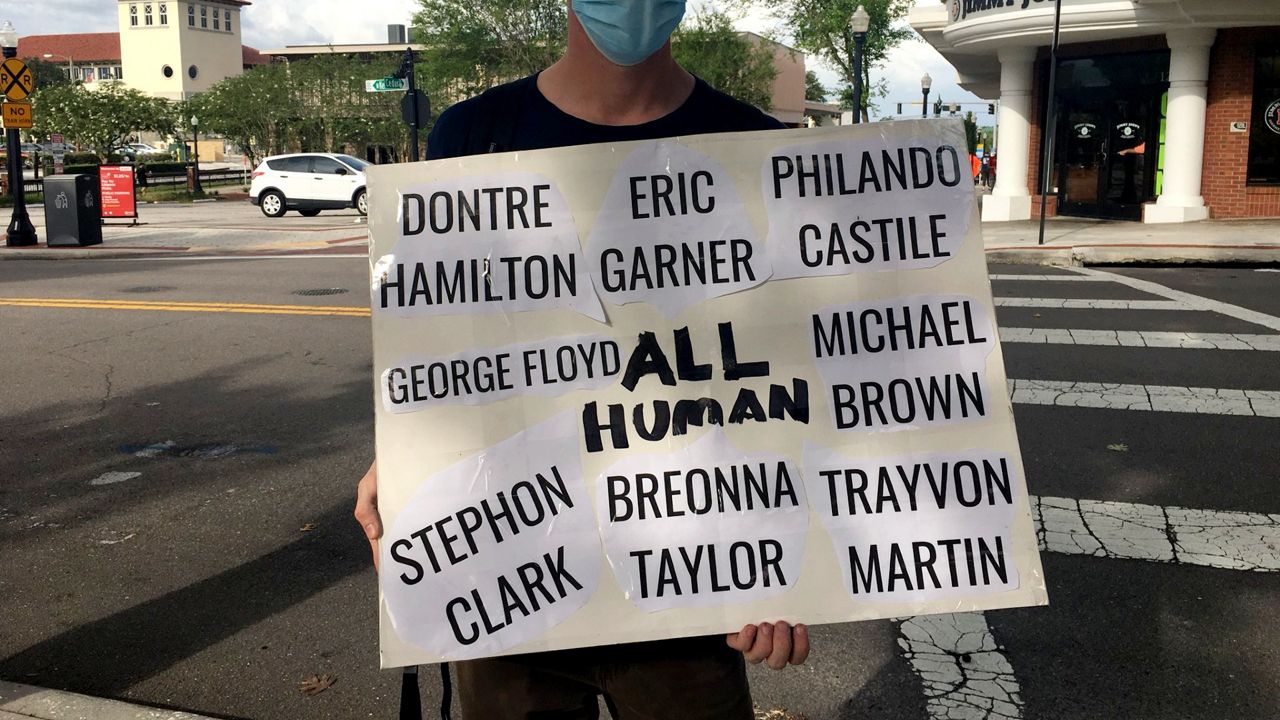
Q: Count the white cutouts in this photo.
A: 8